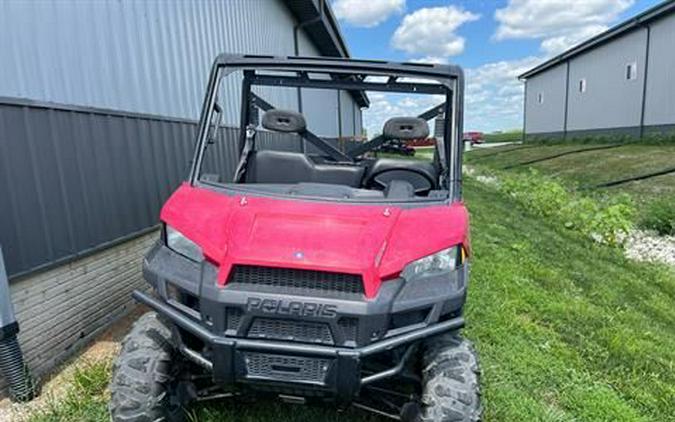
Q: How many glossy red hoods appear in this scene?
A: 1